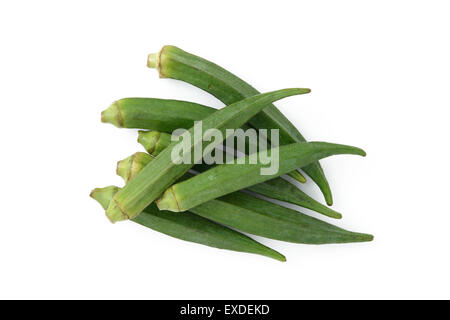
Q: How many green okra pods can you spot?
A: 7